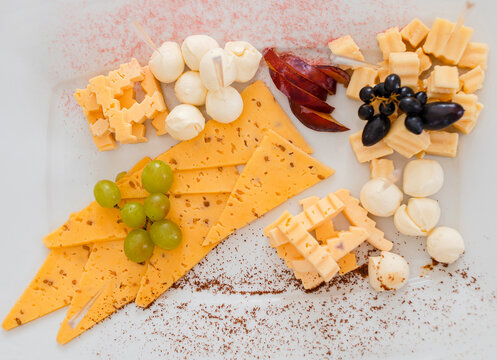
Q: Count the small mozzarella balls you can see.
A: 12